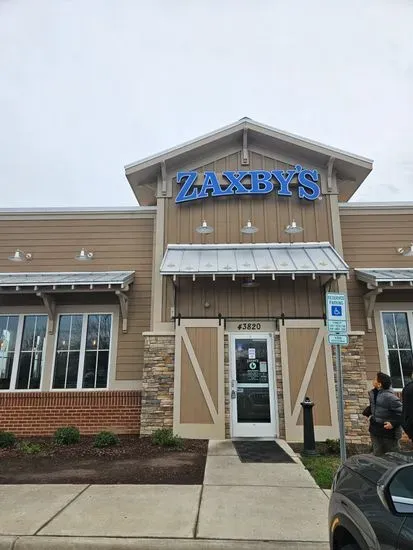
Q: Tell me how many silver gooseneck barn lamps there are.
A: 6